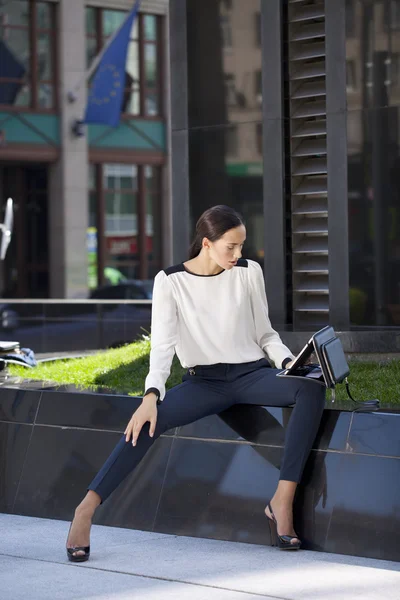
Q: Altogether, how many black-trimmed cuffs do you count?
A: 2